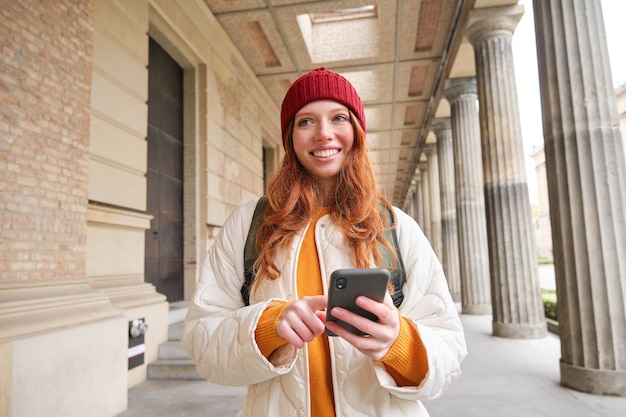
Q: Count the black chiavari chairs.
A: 0